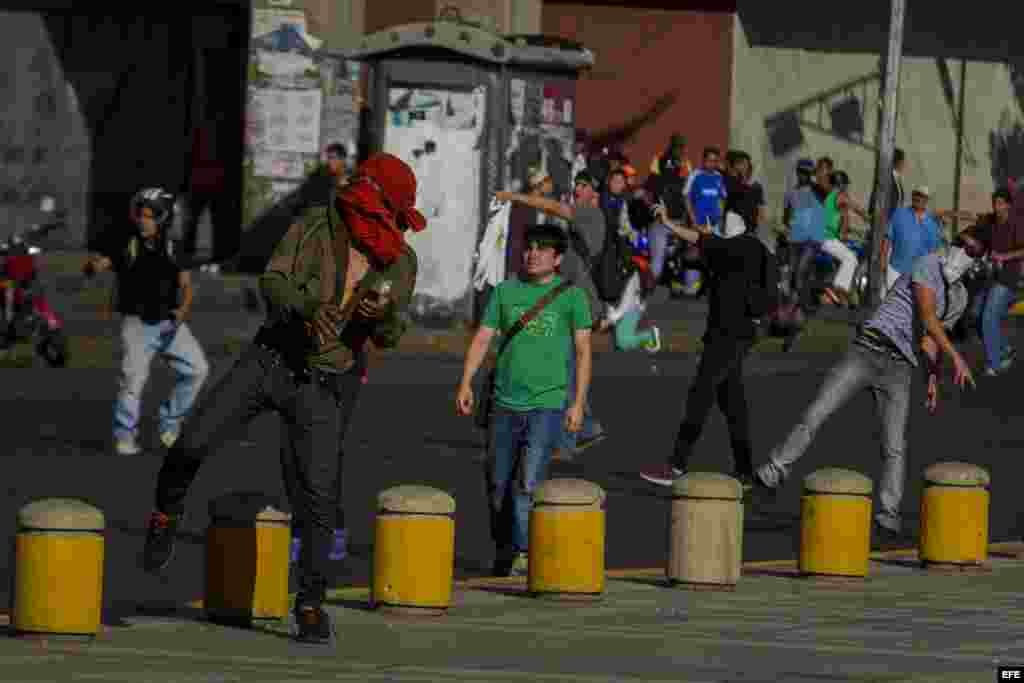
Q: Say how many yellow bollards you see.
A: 6